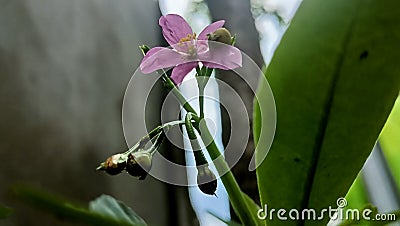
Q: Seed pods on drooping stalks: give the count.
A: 3